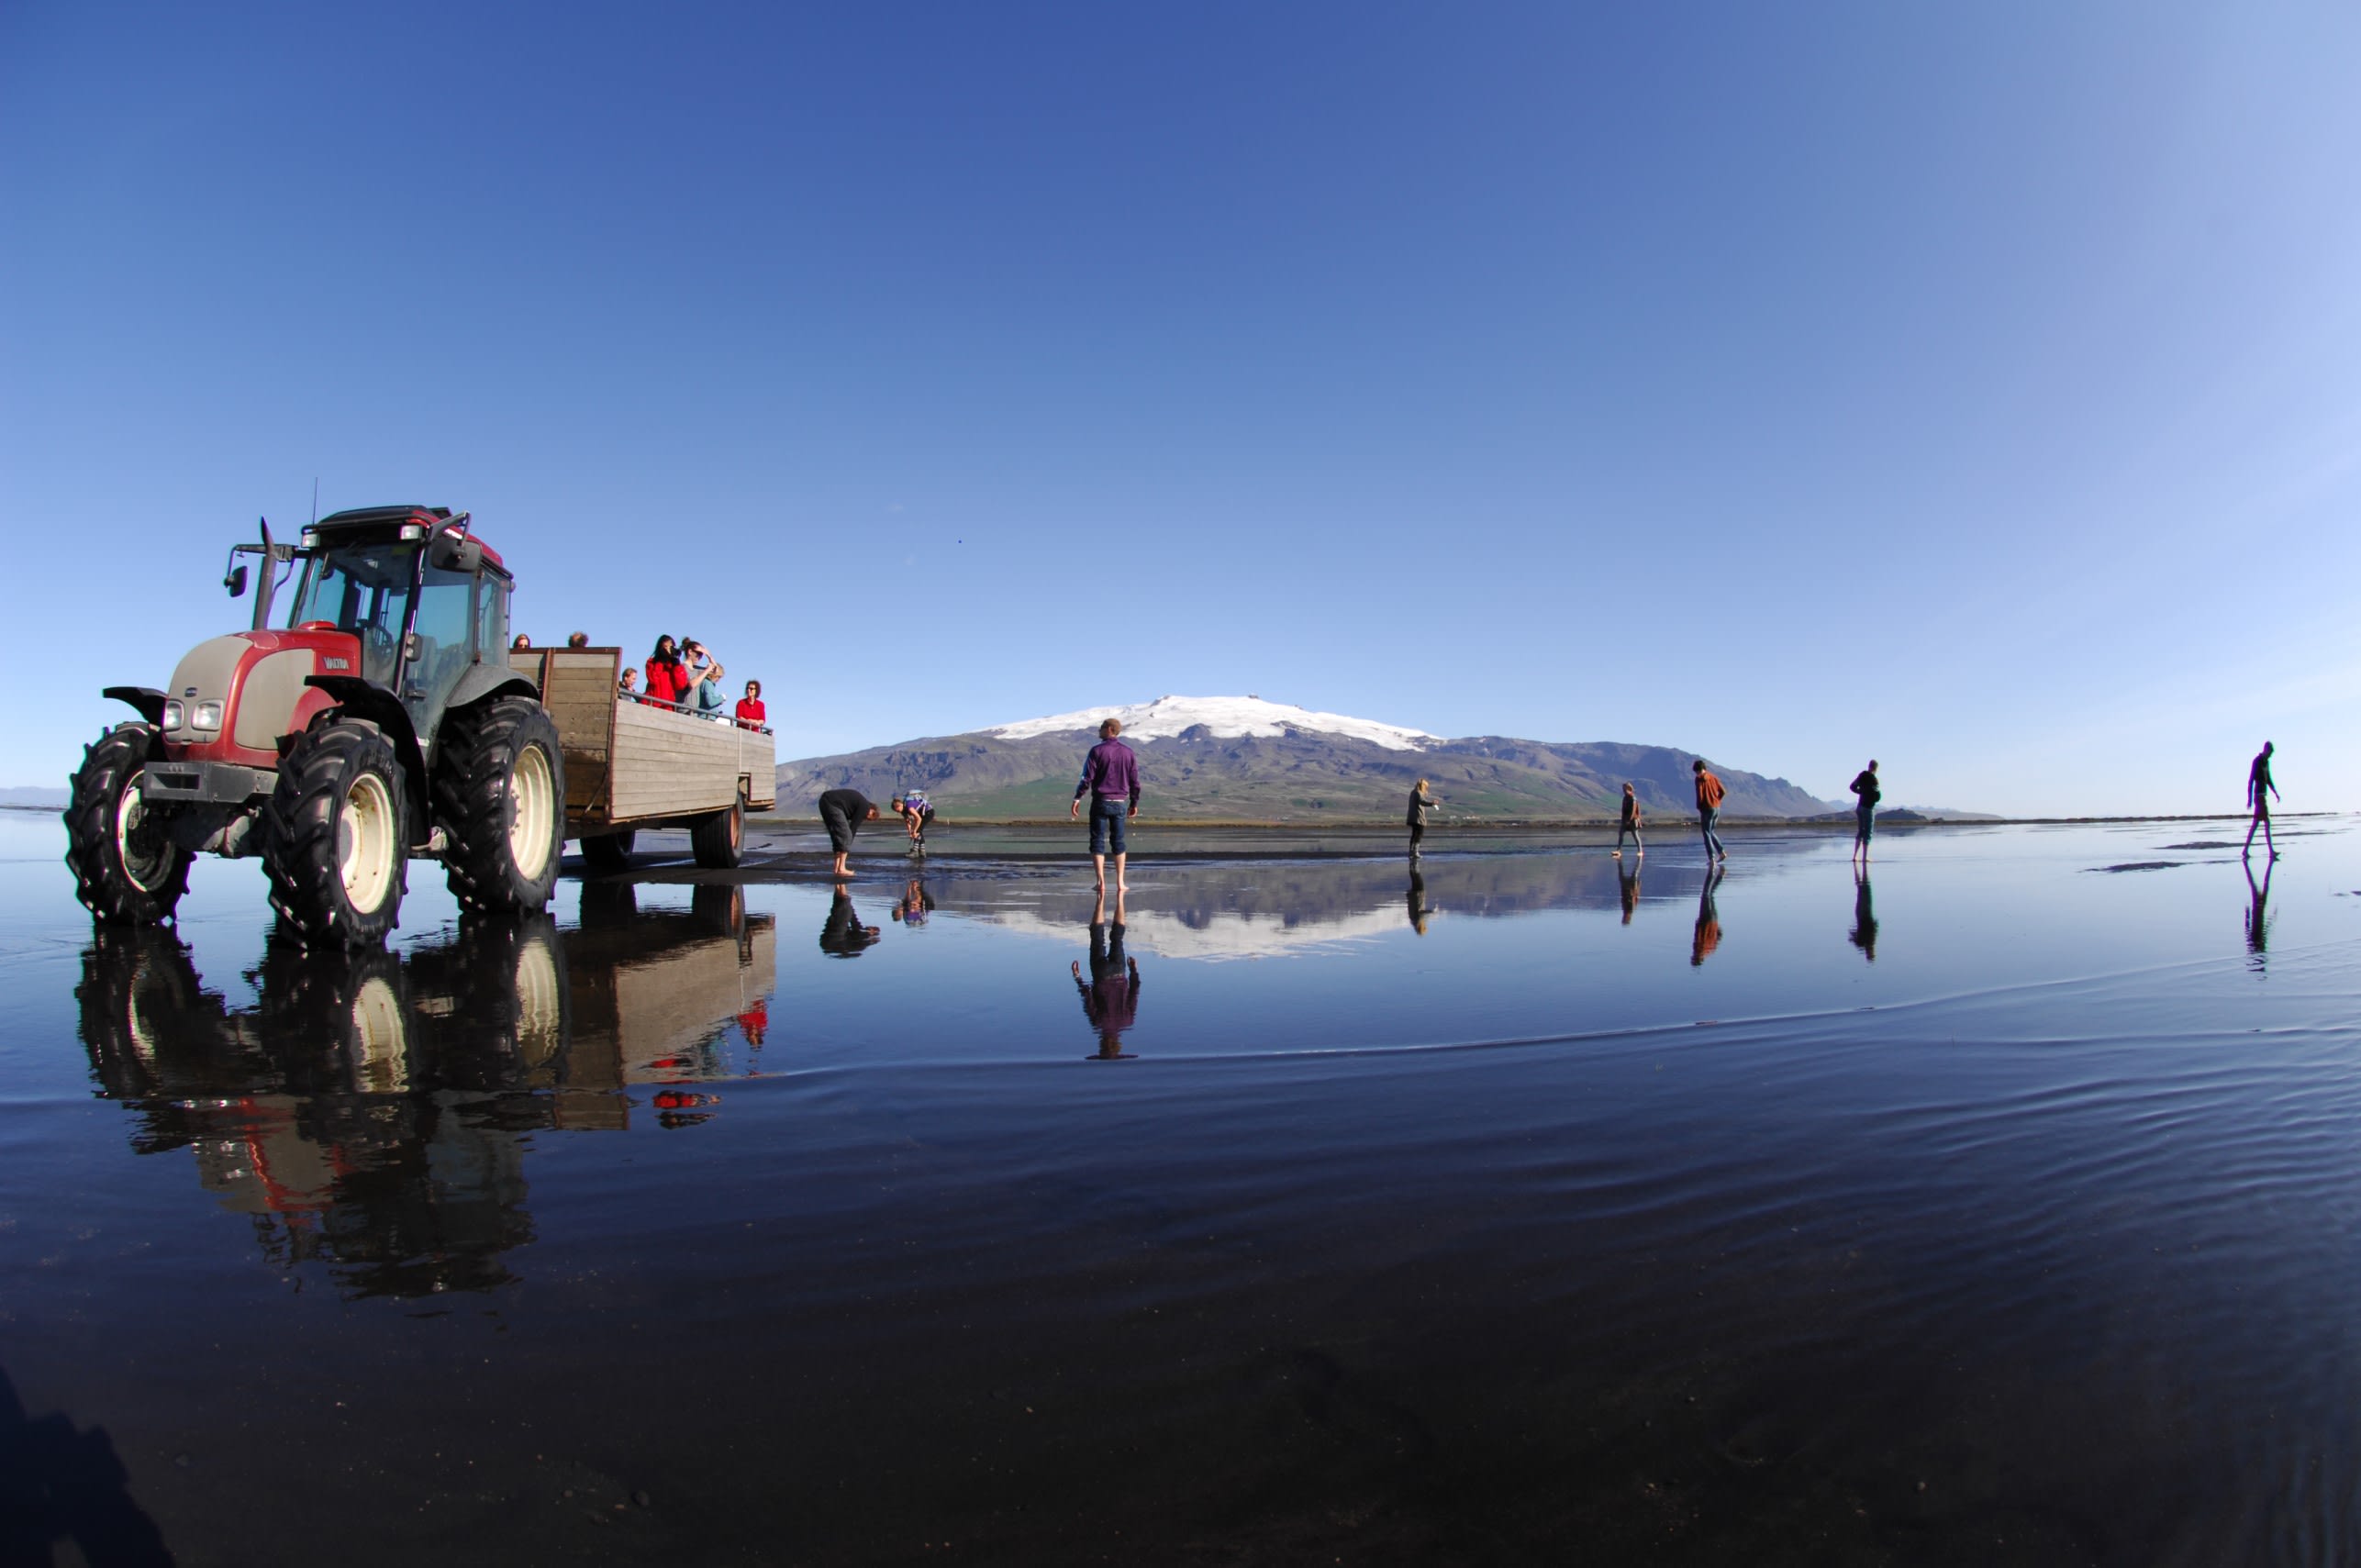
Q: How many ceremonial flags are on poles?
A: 0